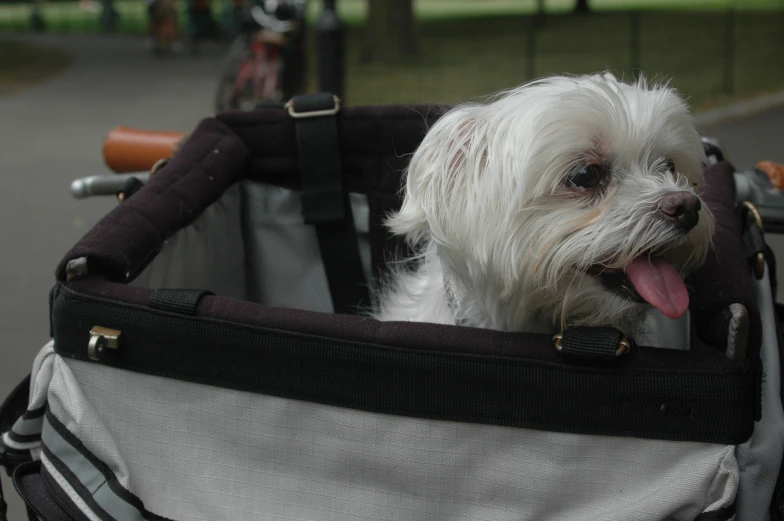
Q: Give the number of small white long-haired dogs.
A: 1